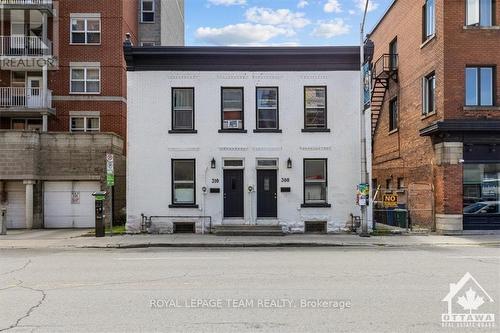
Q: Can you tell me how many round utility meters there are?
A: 2